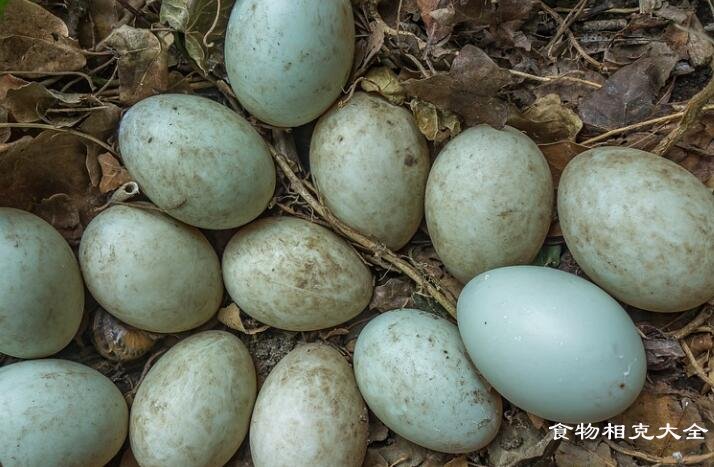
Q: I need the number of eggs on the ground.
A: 13